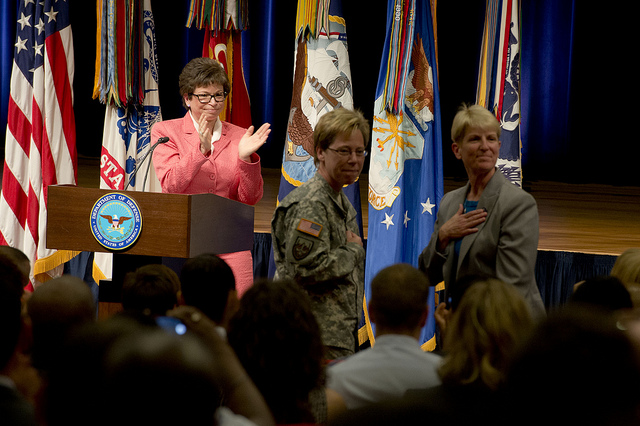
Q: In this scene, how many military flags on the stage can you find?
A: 5